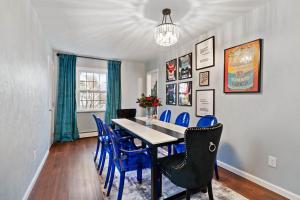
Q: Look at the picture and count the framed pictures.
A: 8